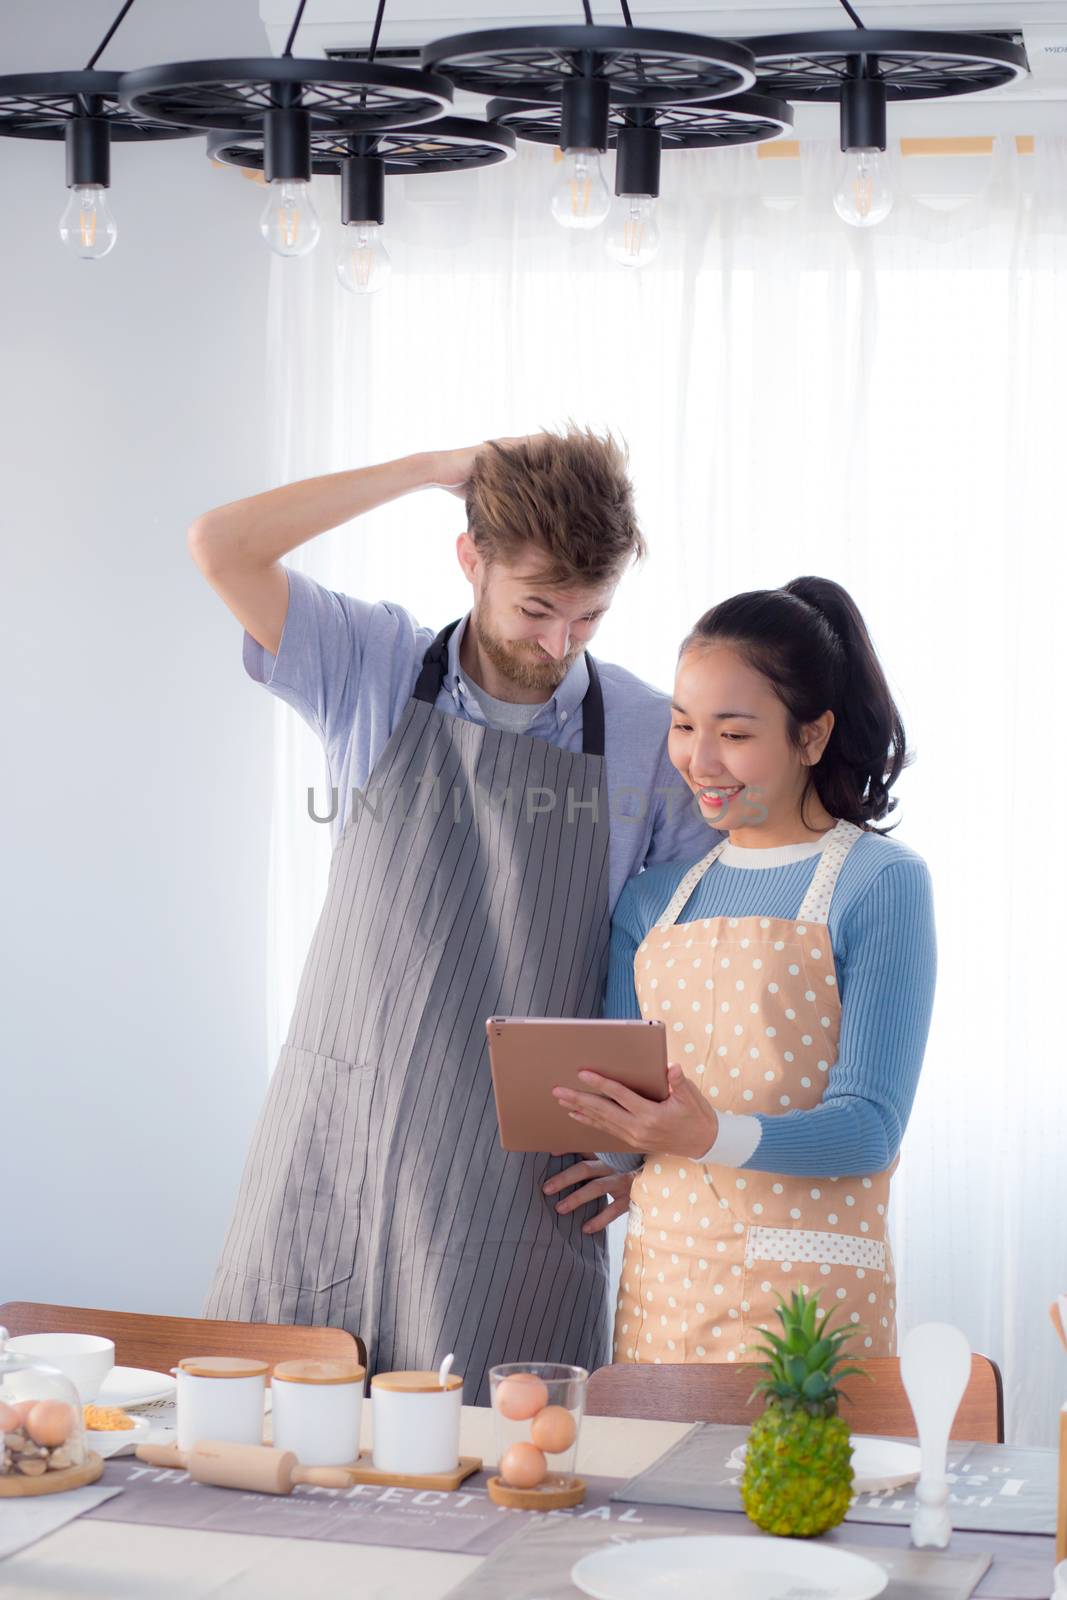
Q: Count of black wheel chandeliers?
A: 6